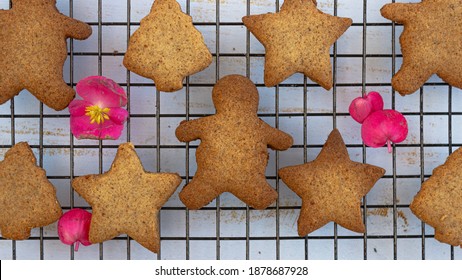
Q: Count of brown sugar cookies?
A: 9